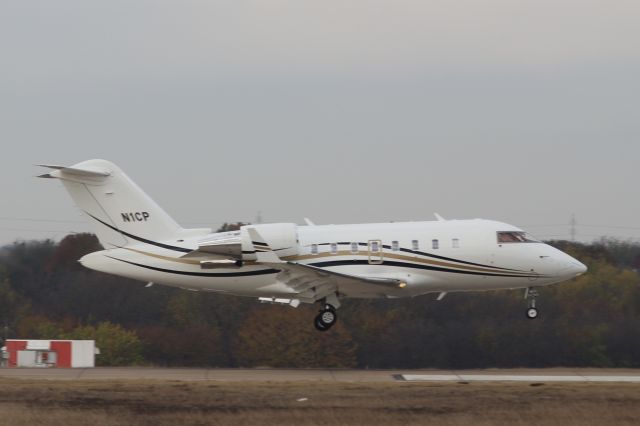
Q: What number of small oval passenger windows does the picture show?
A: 8